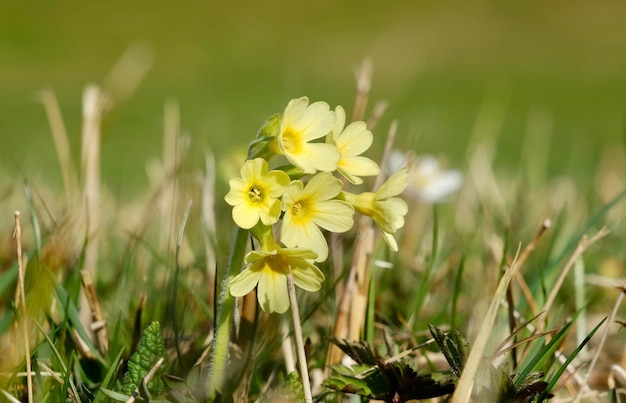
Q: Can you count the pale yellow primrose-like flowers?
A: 6